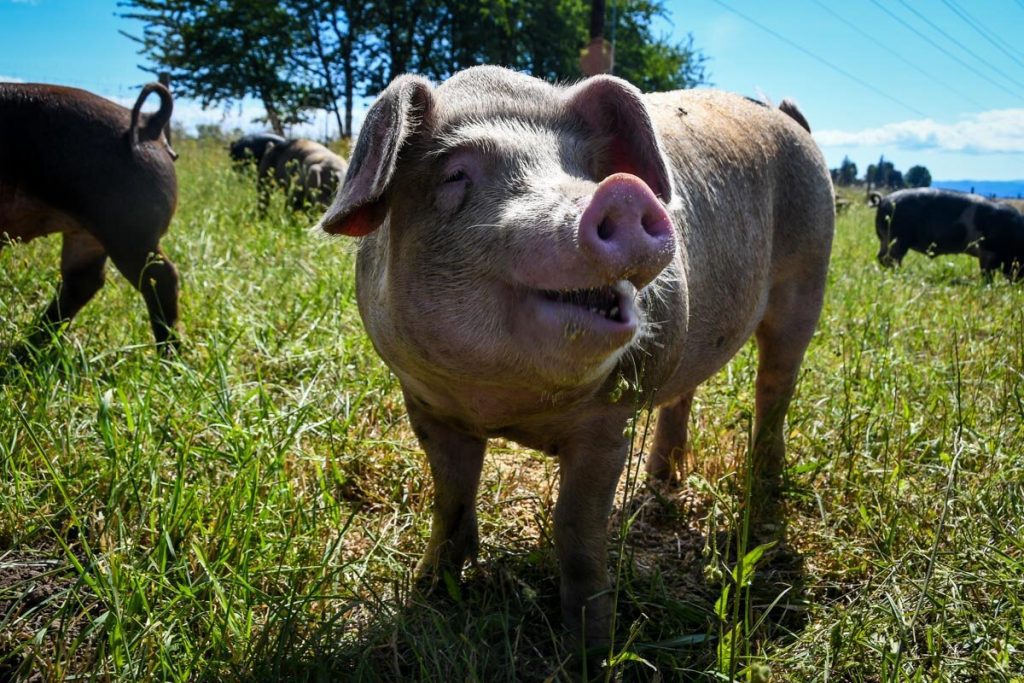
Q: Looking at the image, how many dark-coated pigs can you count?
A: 4